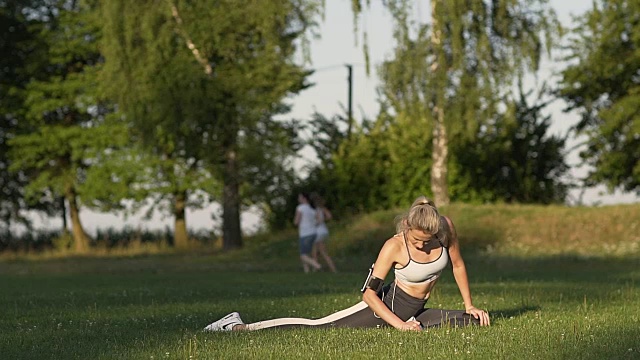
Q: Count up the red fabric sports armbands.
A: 0